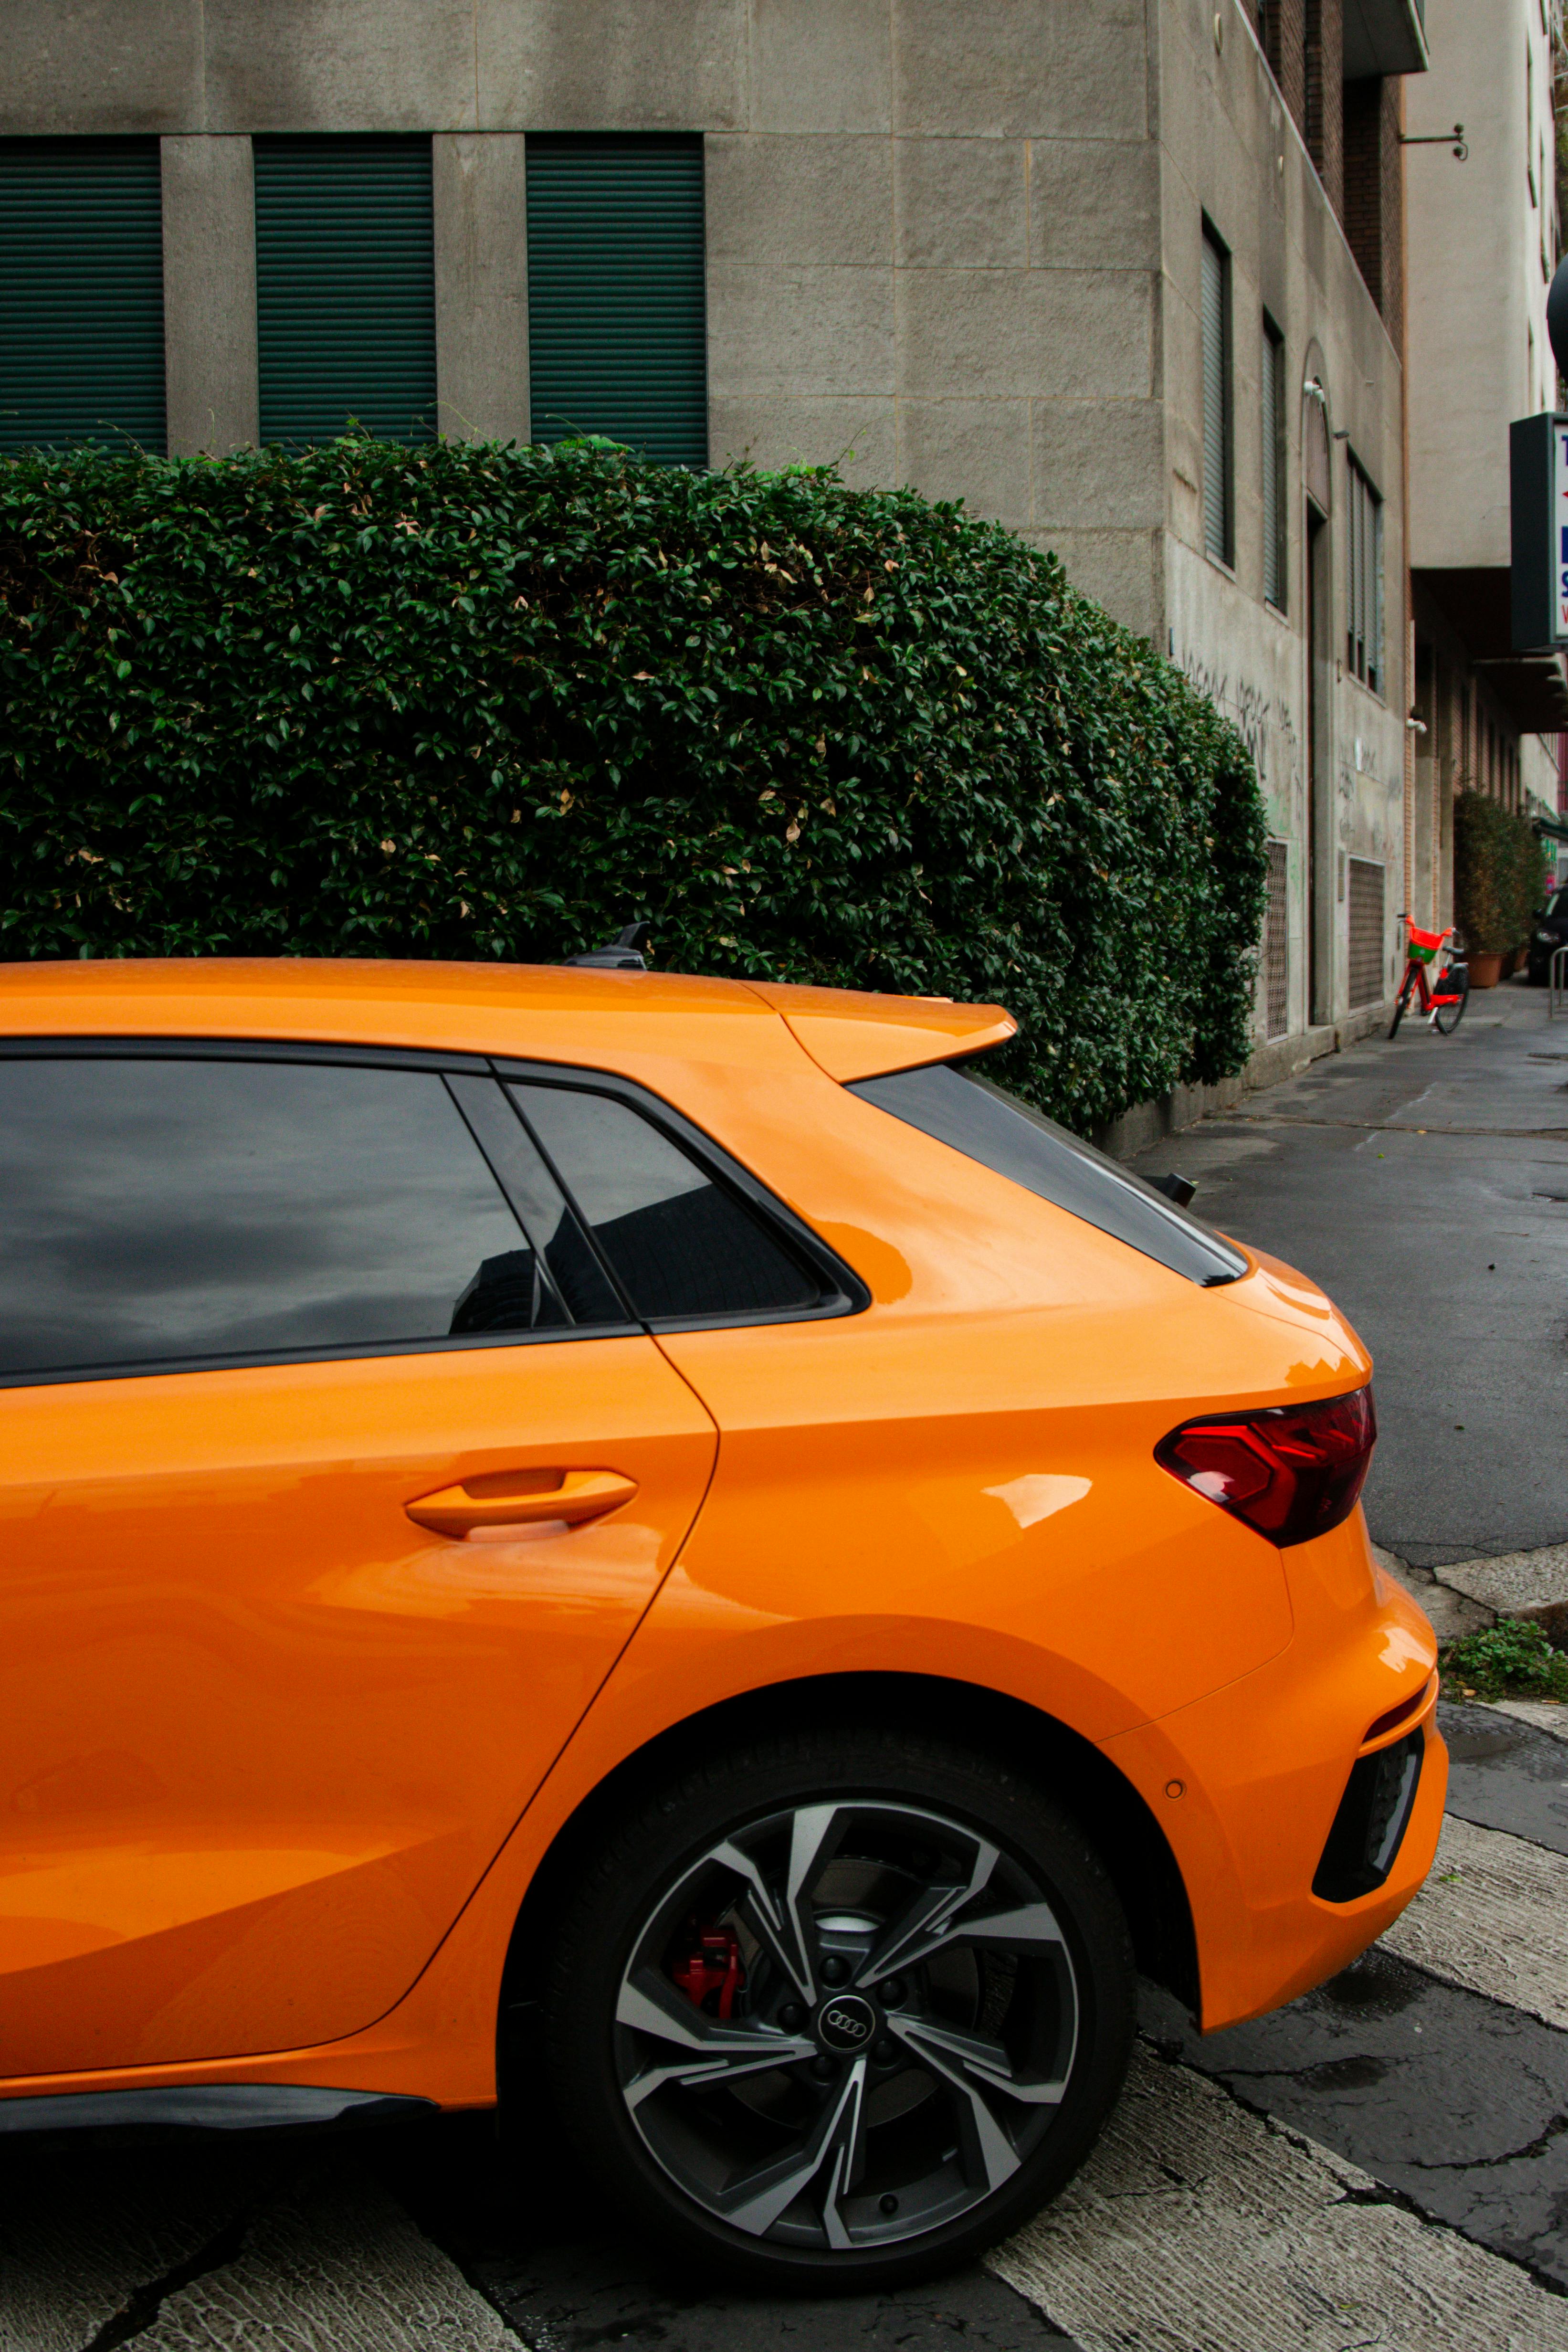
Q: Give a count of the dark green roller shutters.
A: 3